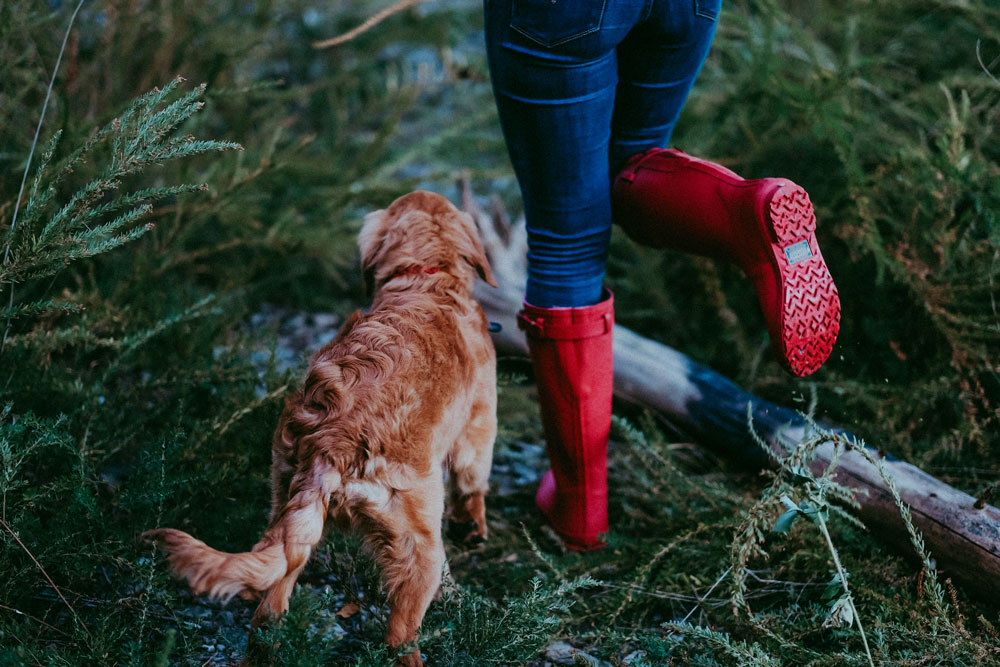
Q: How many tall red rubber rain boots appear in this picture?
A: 2